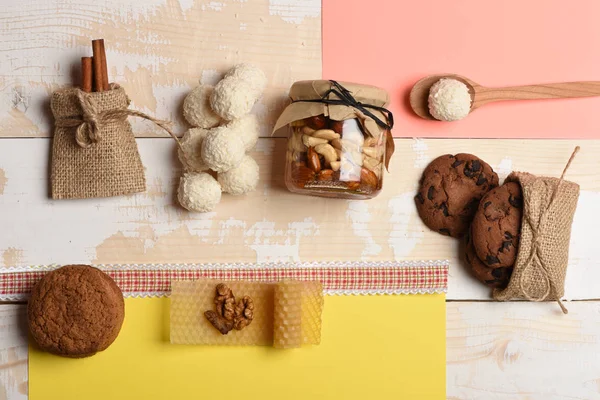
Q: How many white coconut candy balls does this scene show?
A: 9